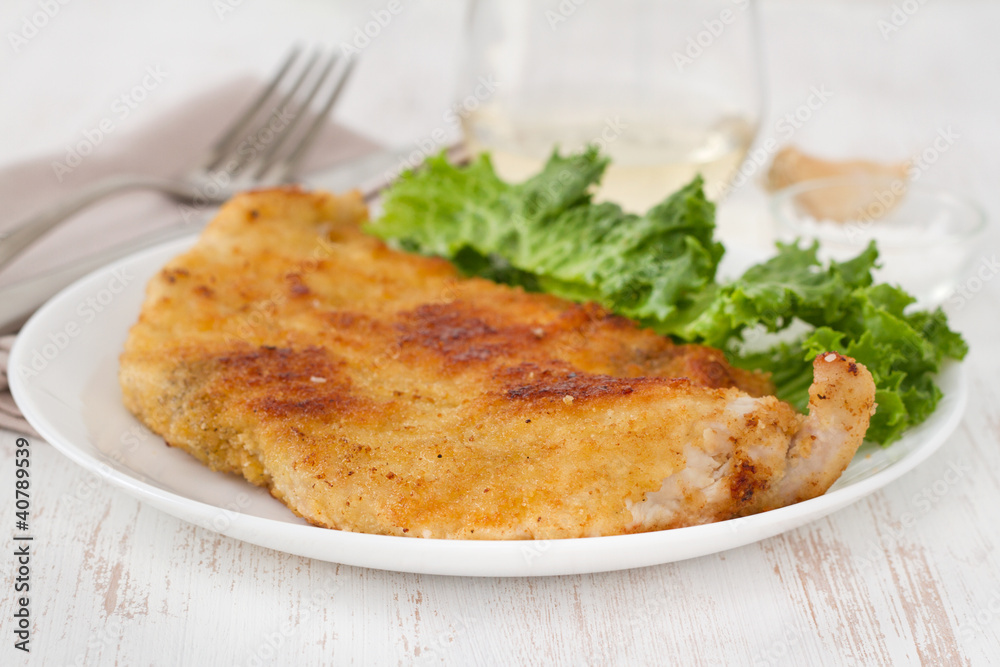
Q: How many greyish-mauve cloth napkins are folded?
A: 1